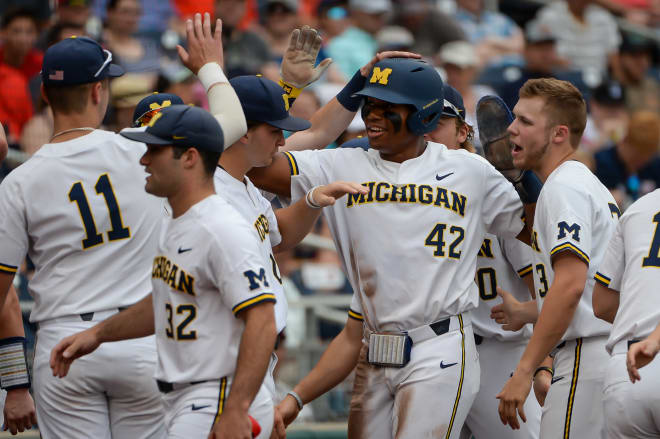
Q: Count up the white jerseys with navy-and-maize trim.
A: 7